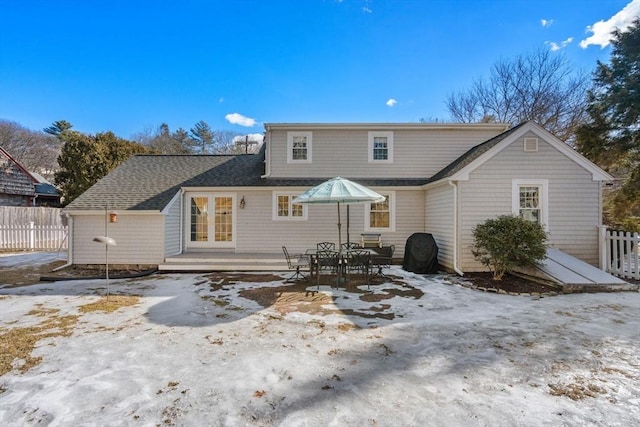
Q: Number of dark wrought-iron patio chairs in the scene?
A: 6